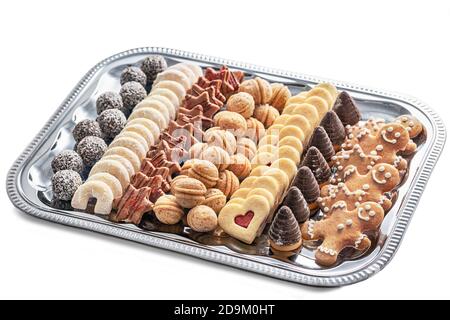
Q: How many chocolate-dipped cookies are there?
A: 7